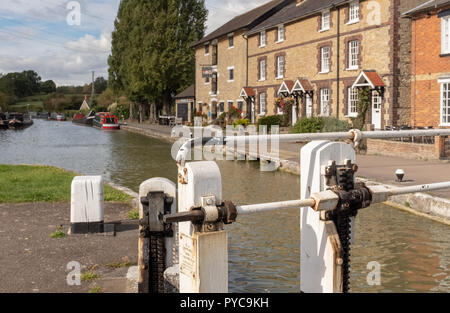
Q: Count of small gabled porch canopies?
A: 4